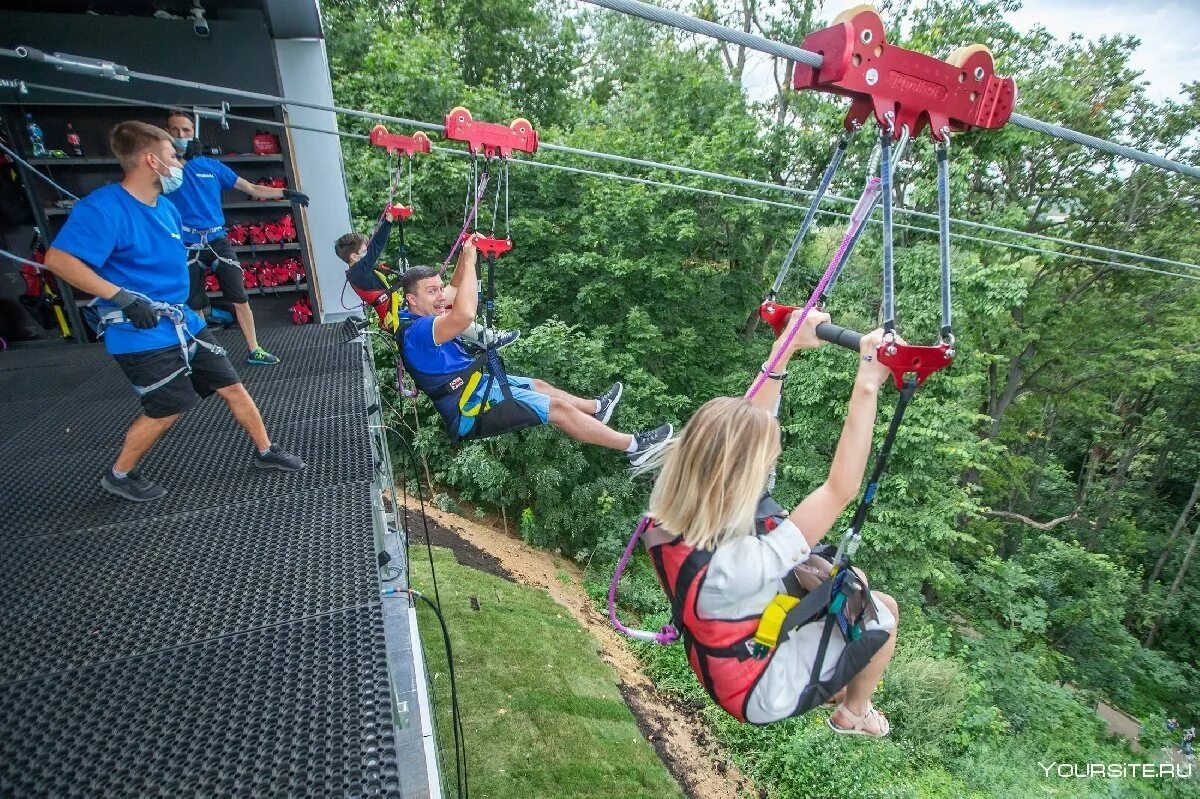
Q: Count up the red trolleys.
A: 3